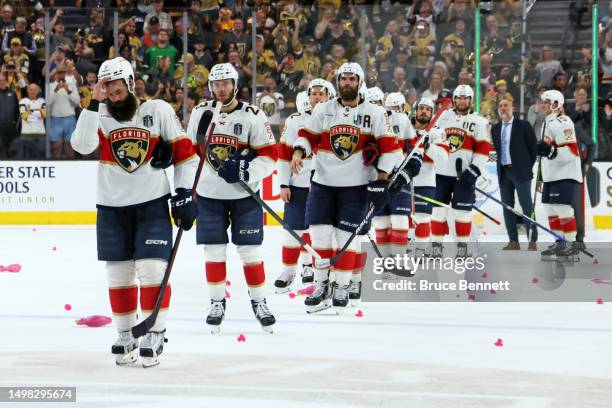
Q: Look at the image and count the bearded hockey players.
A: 5